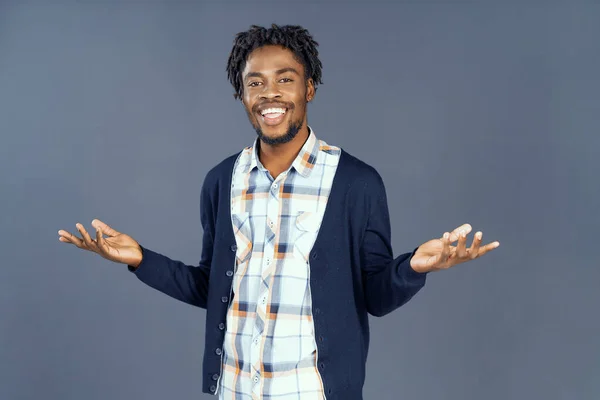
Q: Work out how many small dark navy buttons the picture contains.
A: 7